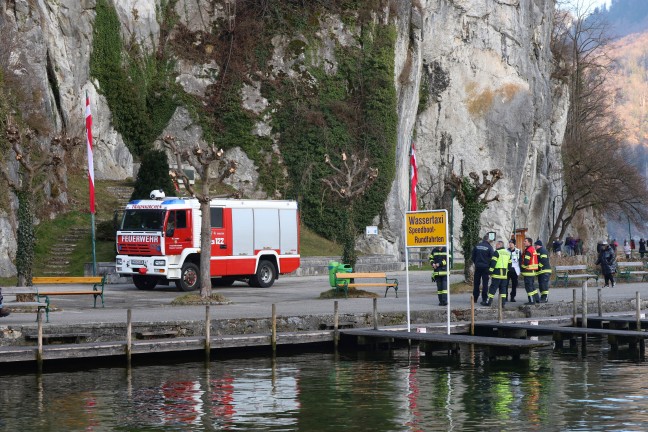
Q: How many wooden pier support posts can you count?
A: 12